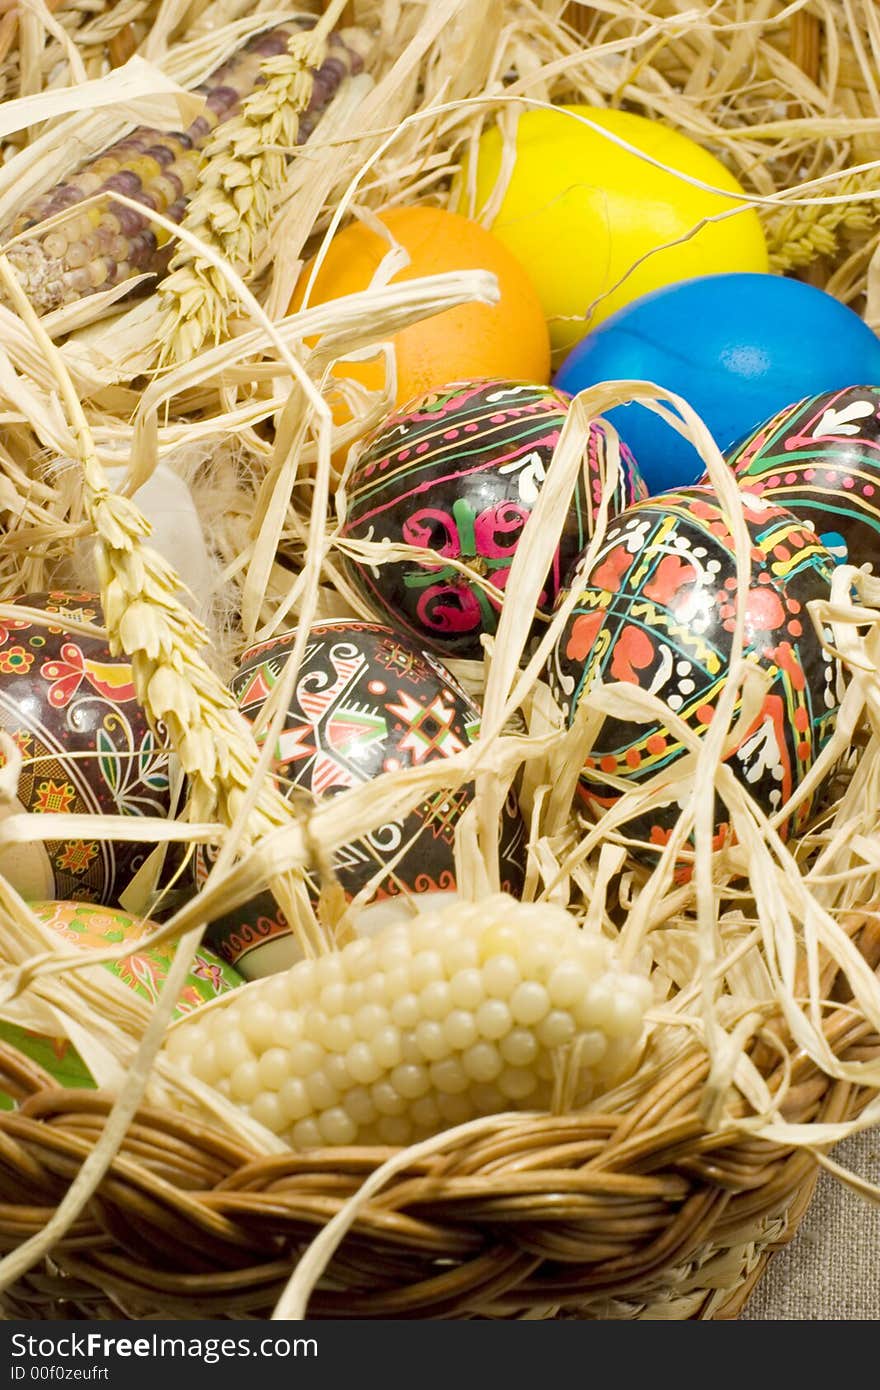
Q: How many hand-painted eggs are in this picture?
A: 6